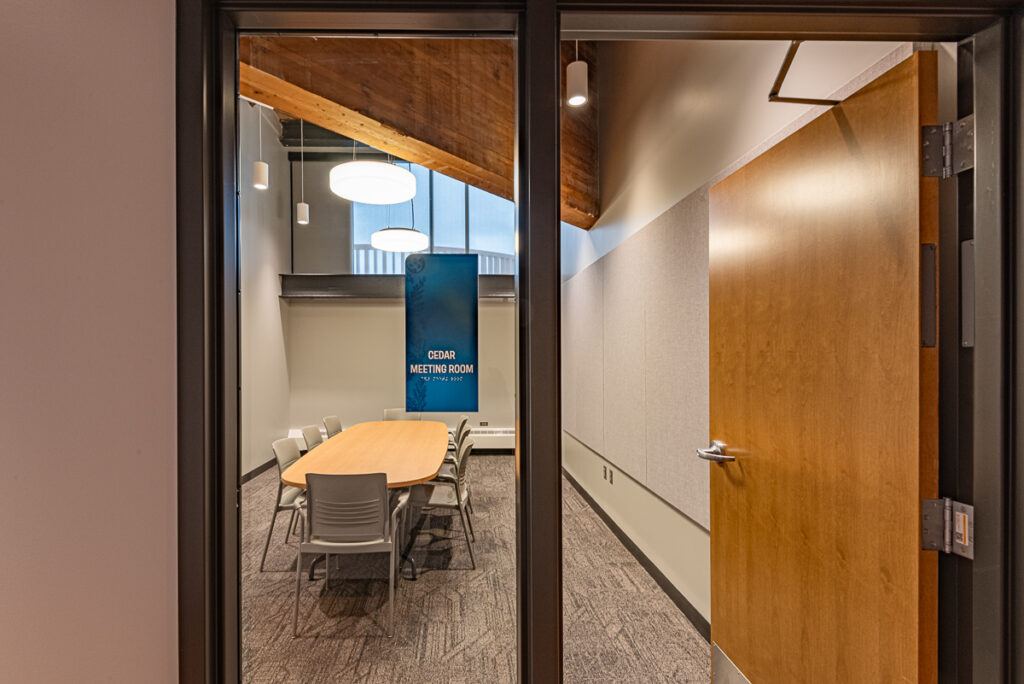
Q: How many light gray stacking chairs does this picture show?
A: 8